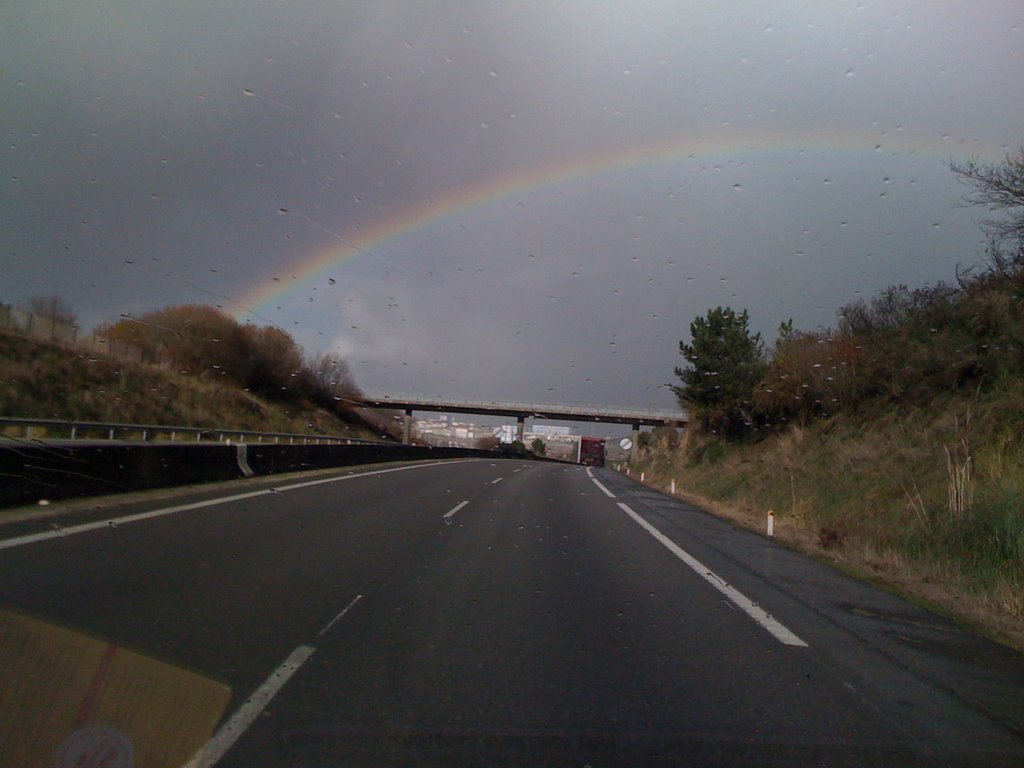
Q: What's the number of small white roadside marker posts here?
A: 5